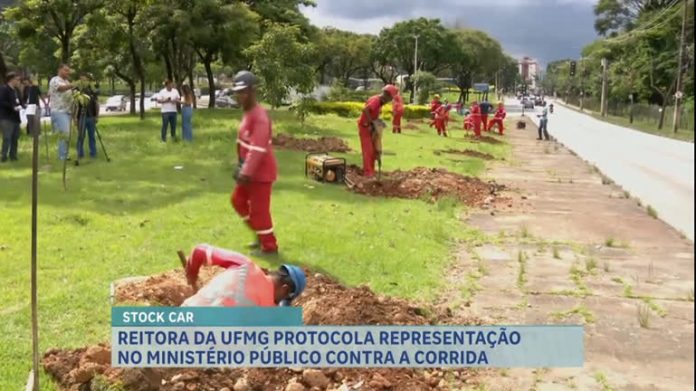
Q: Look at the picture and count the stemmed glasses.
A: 0